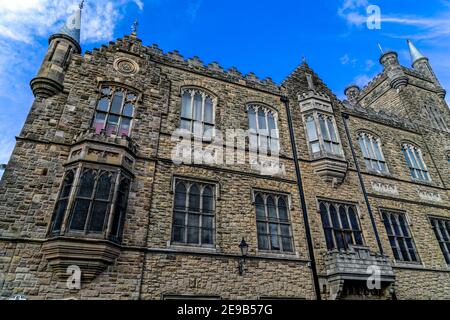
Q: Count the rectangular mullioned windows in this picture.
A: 5